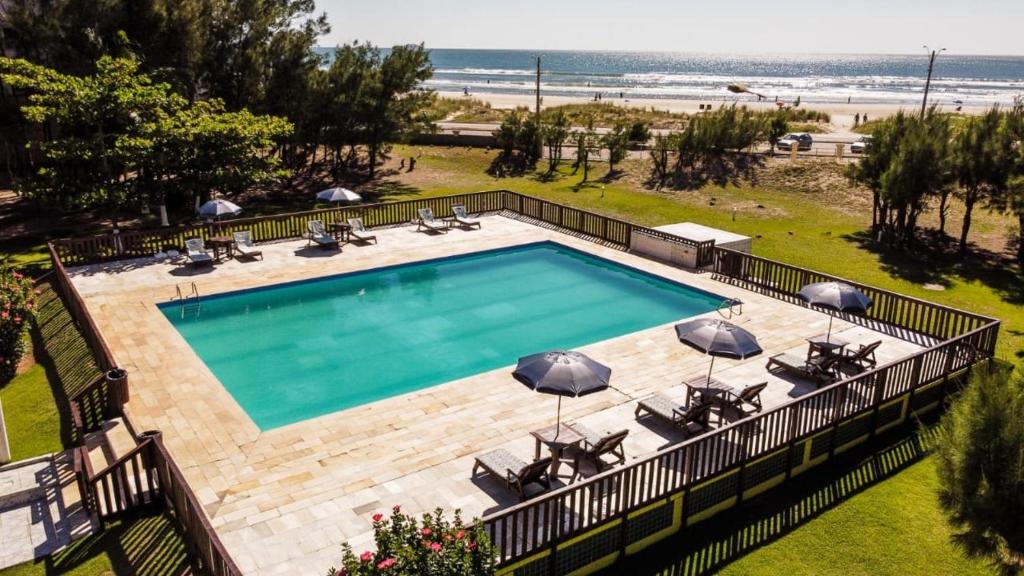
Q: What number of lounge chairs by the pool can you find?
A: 12